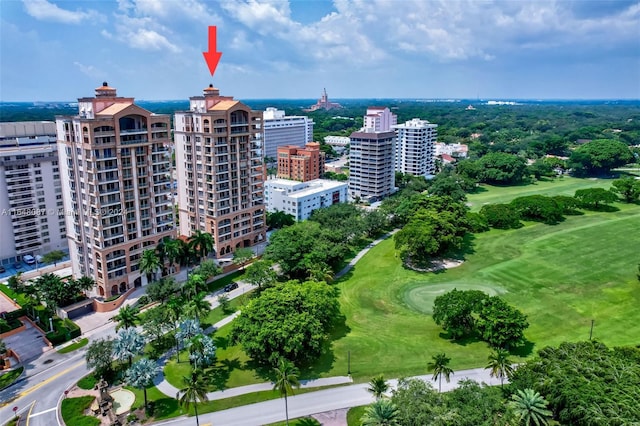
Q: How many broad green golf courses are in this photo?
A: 1